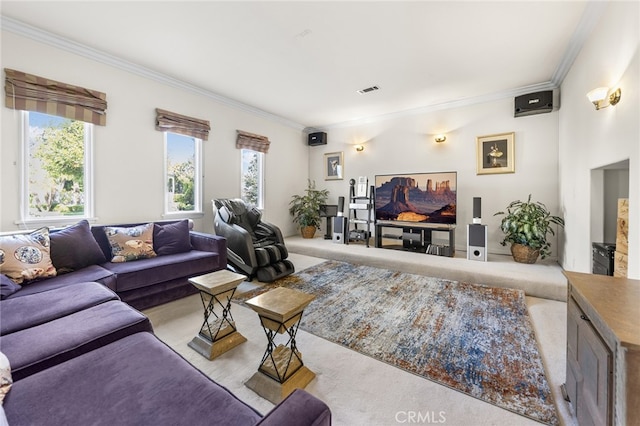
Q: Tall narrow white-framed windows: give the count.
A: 3